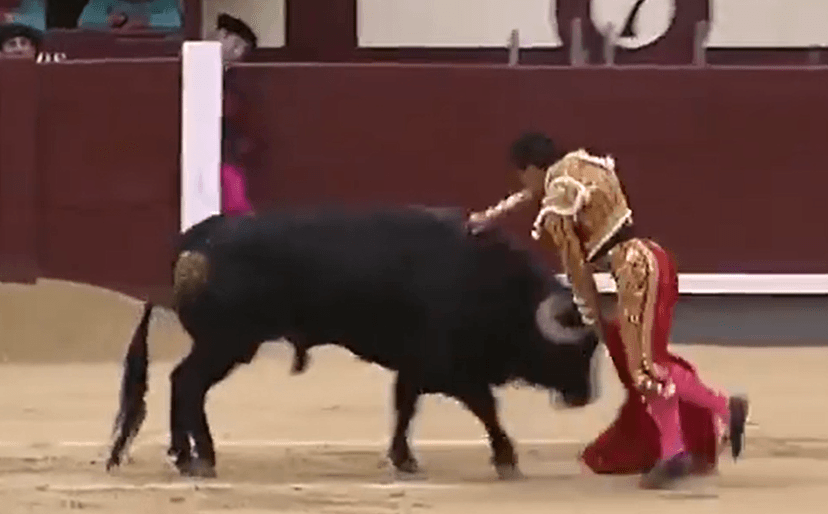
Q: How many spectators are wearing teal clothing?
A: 2